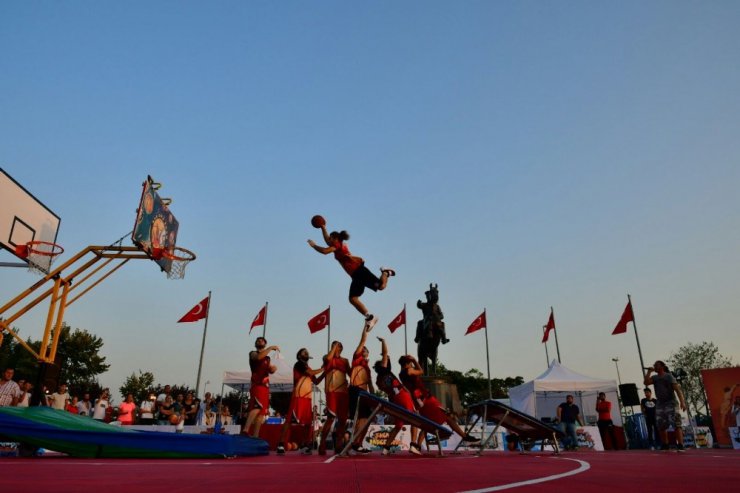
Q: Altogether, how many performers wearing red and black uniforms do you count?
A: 7